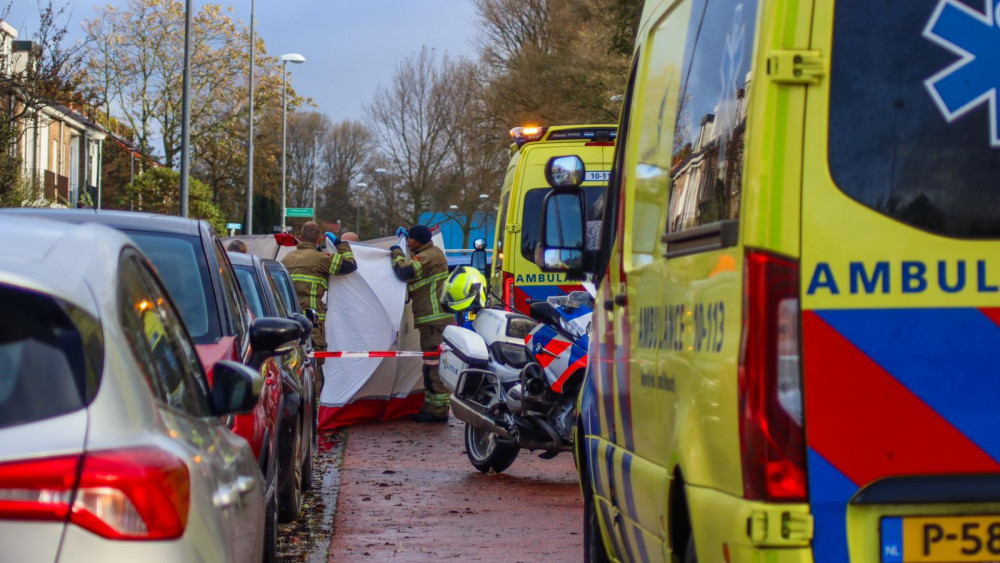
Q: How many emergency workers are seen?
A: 2